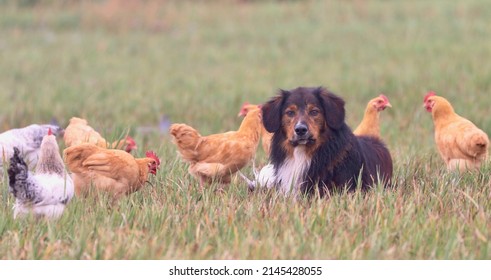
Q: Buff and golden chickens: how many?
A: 6